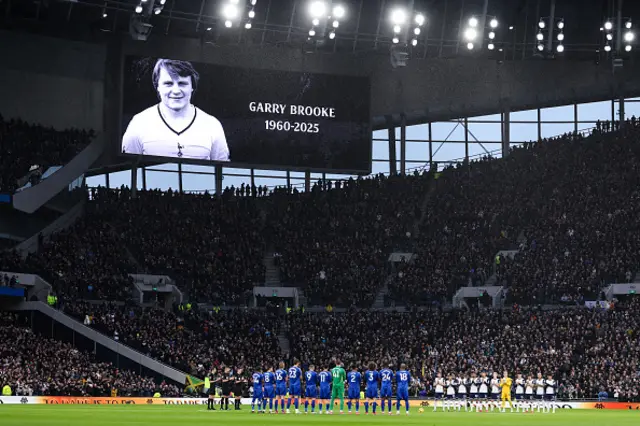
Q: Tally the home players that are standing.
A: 11